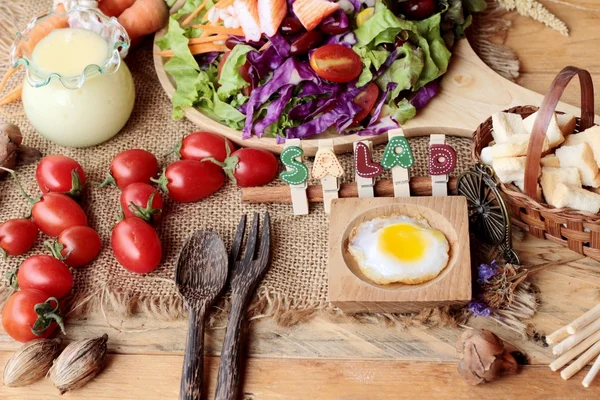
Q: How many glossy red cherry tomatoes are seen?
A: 12